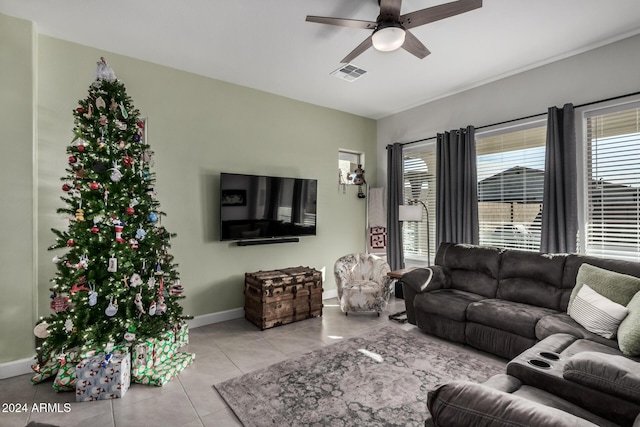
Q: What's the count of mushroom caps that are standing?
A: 0